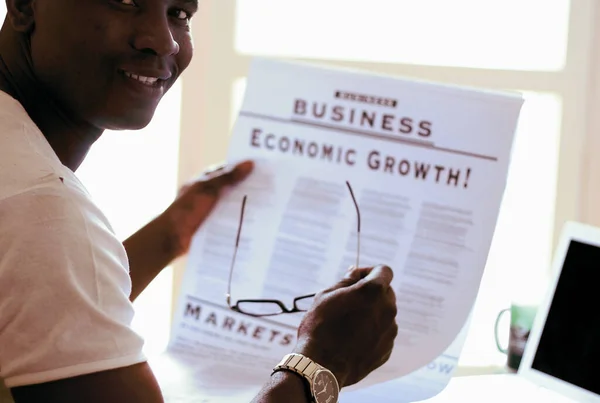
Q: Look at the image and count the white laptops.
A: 1